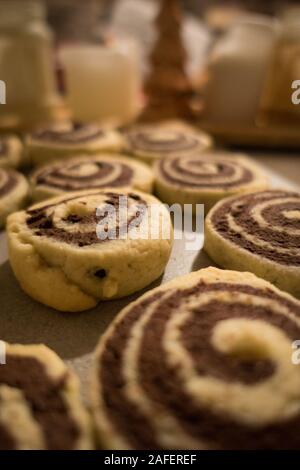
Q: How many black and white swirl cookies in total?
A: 10